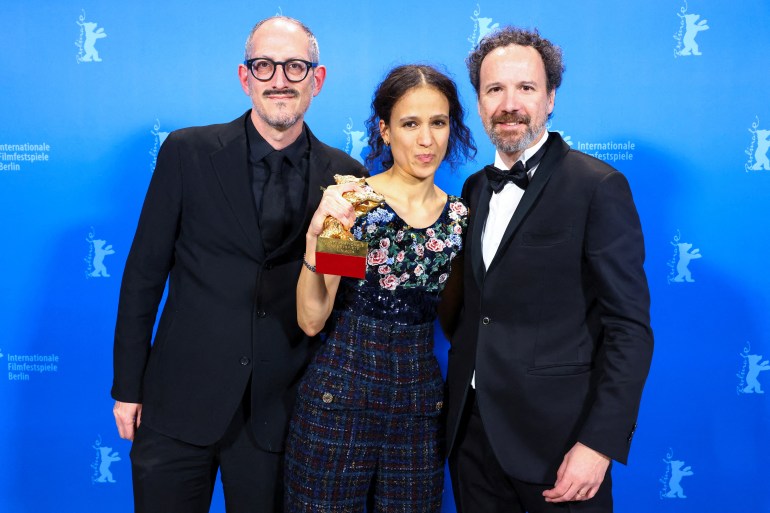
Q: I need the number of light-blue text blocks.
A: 3